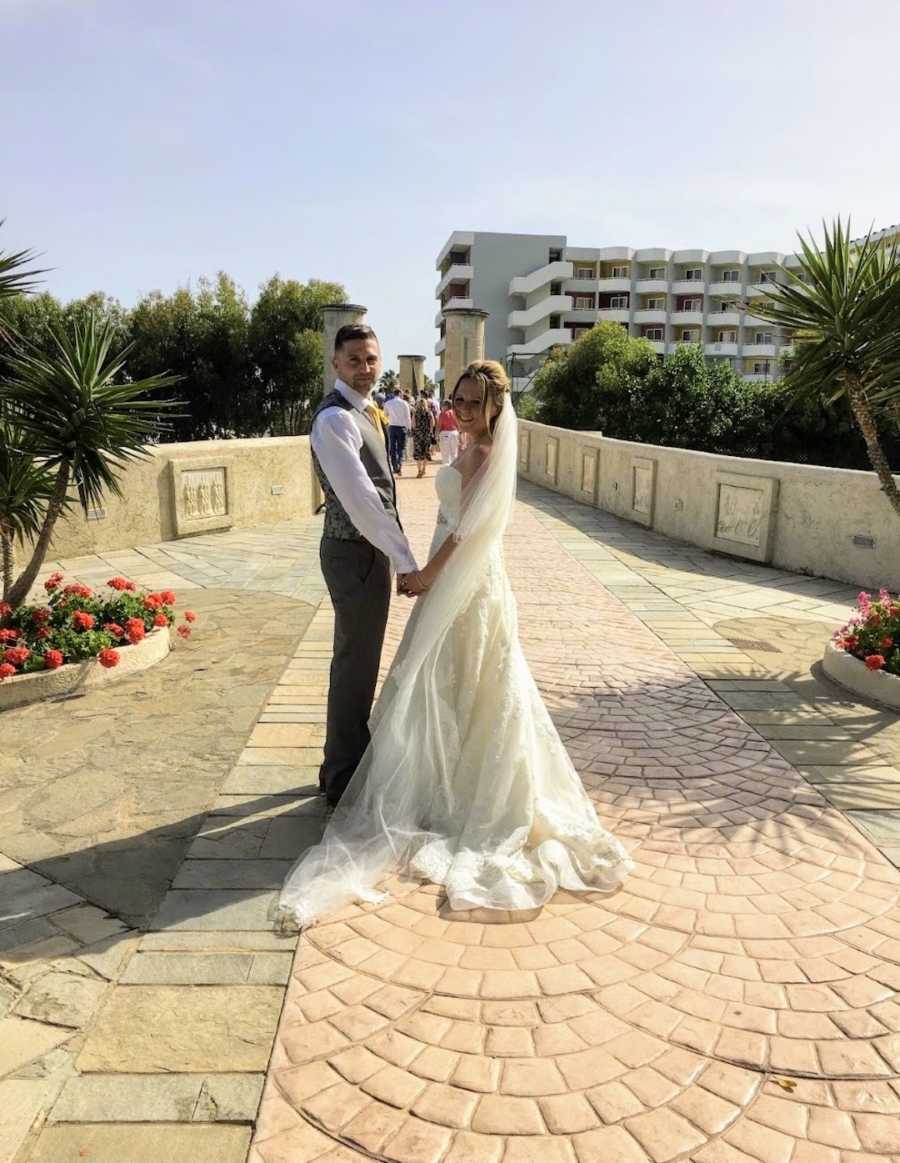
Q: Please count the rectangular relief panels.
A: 6